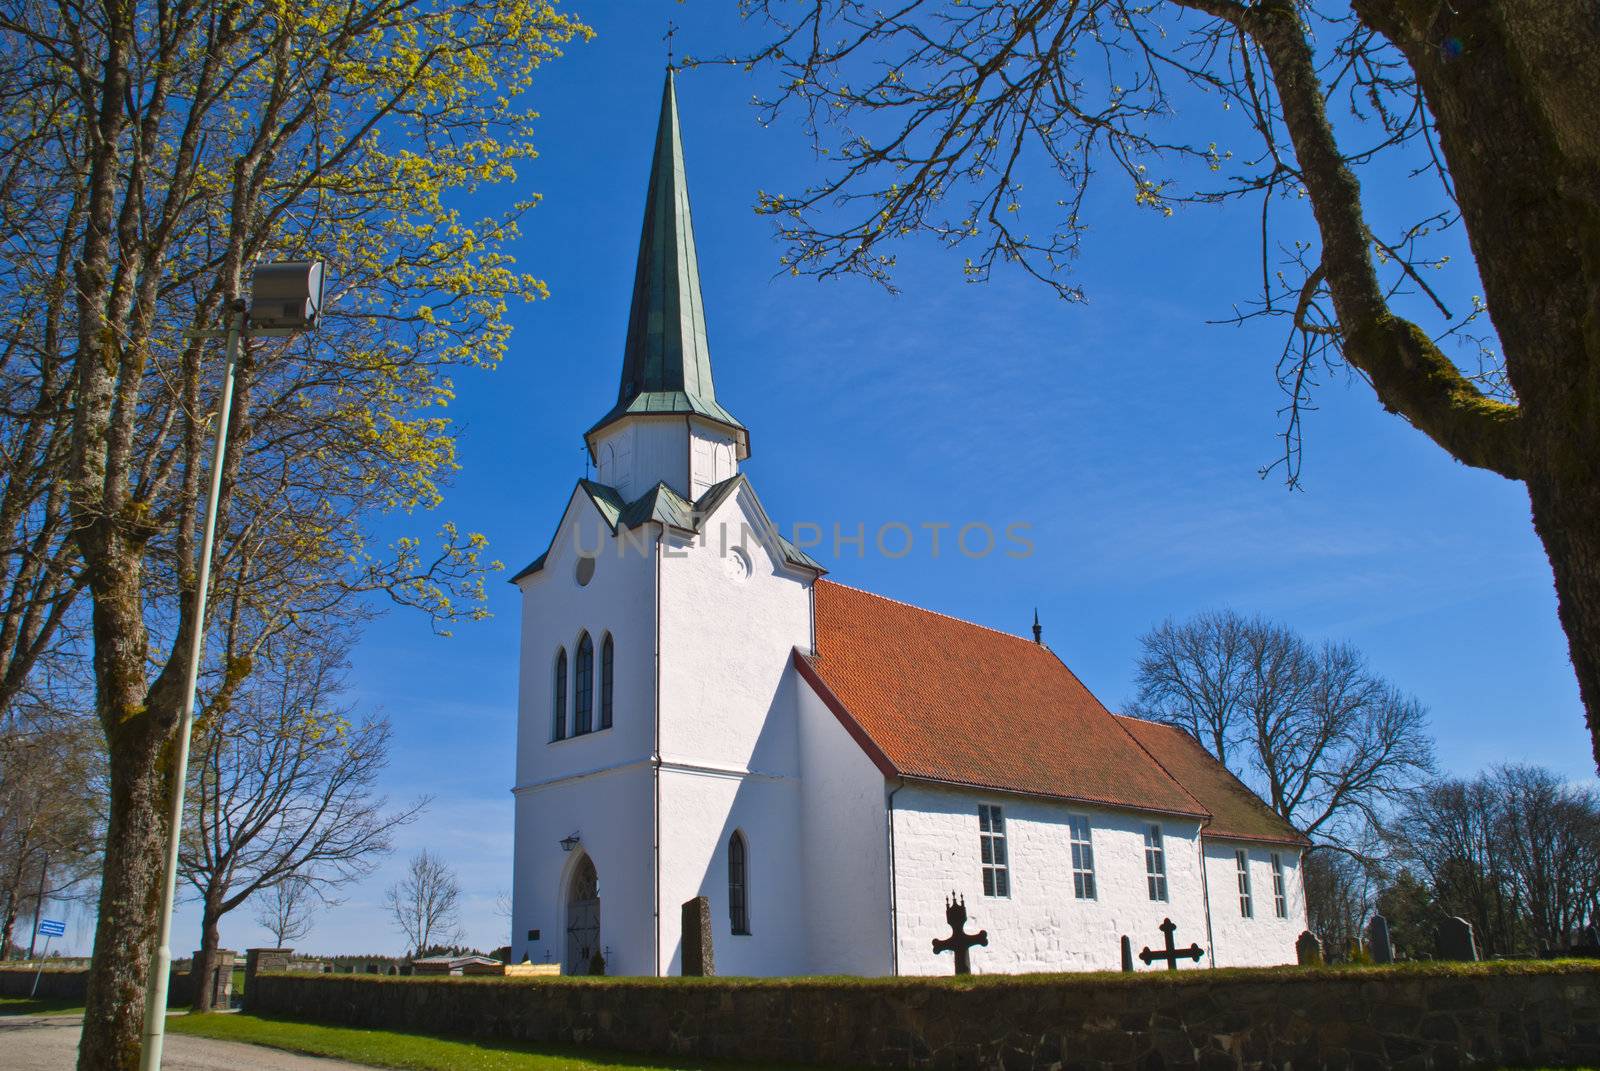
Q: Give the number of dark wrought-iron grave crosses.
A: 2